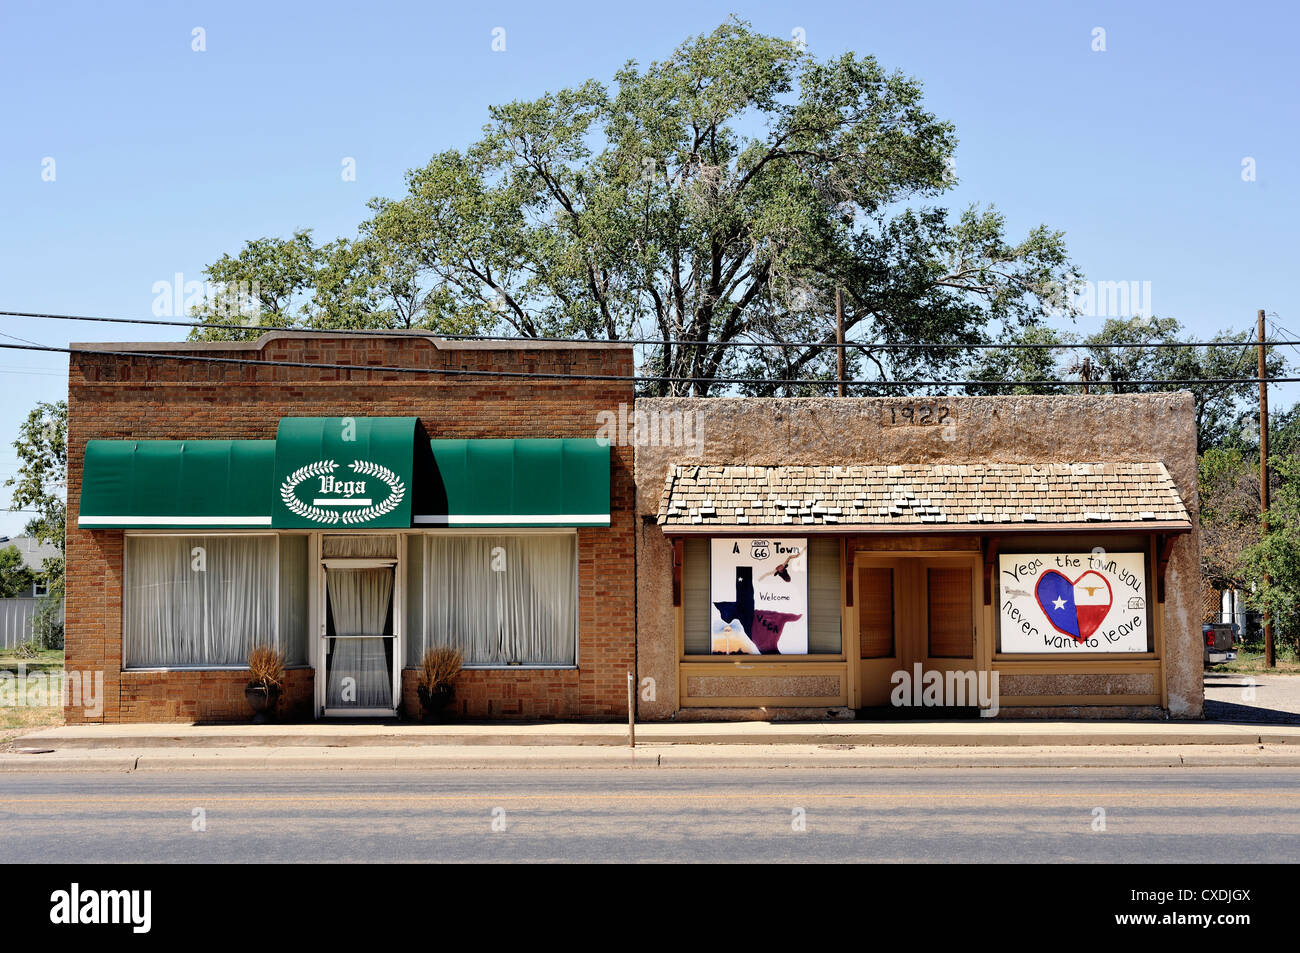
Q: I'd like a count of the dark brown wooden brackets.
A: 4